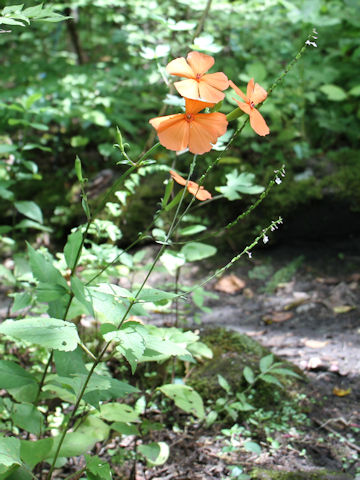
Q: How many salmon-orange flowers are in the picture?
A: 4